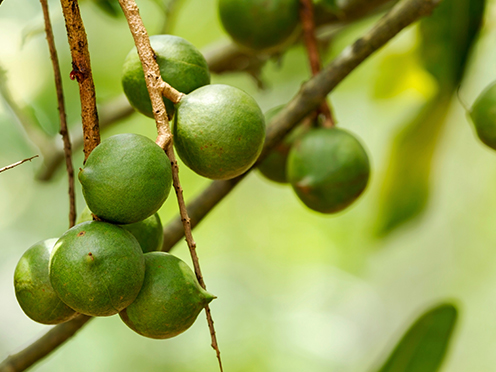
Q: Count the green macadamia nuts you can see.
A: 11